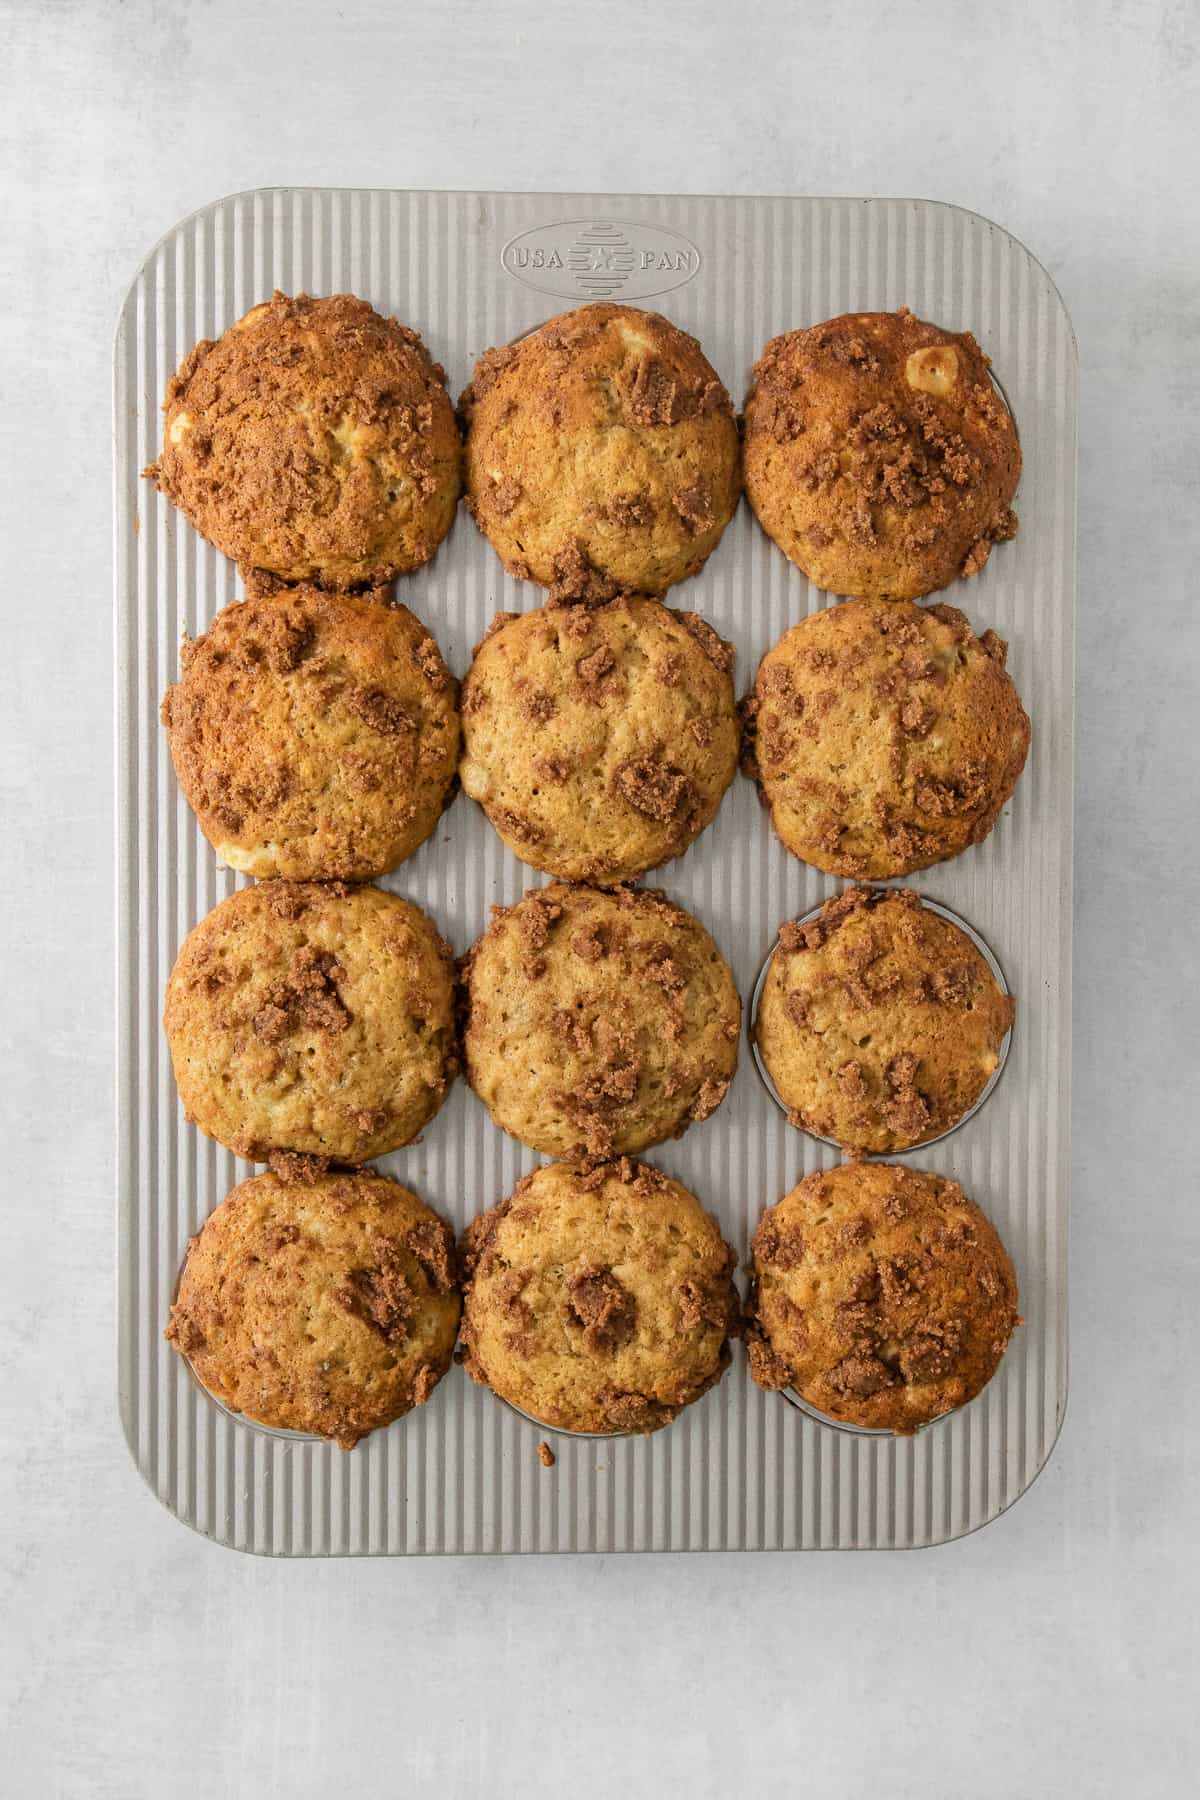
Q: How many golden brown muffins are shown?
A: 12